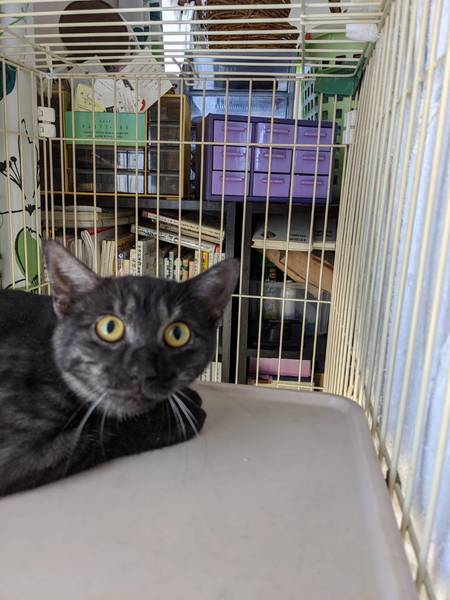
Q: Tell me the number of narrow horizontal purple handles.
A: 9